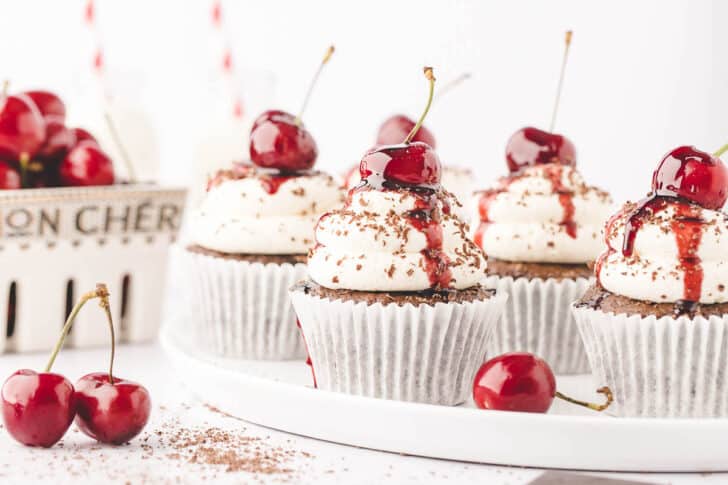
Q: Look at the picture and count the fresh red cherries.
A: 14